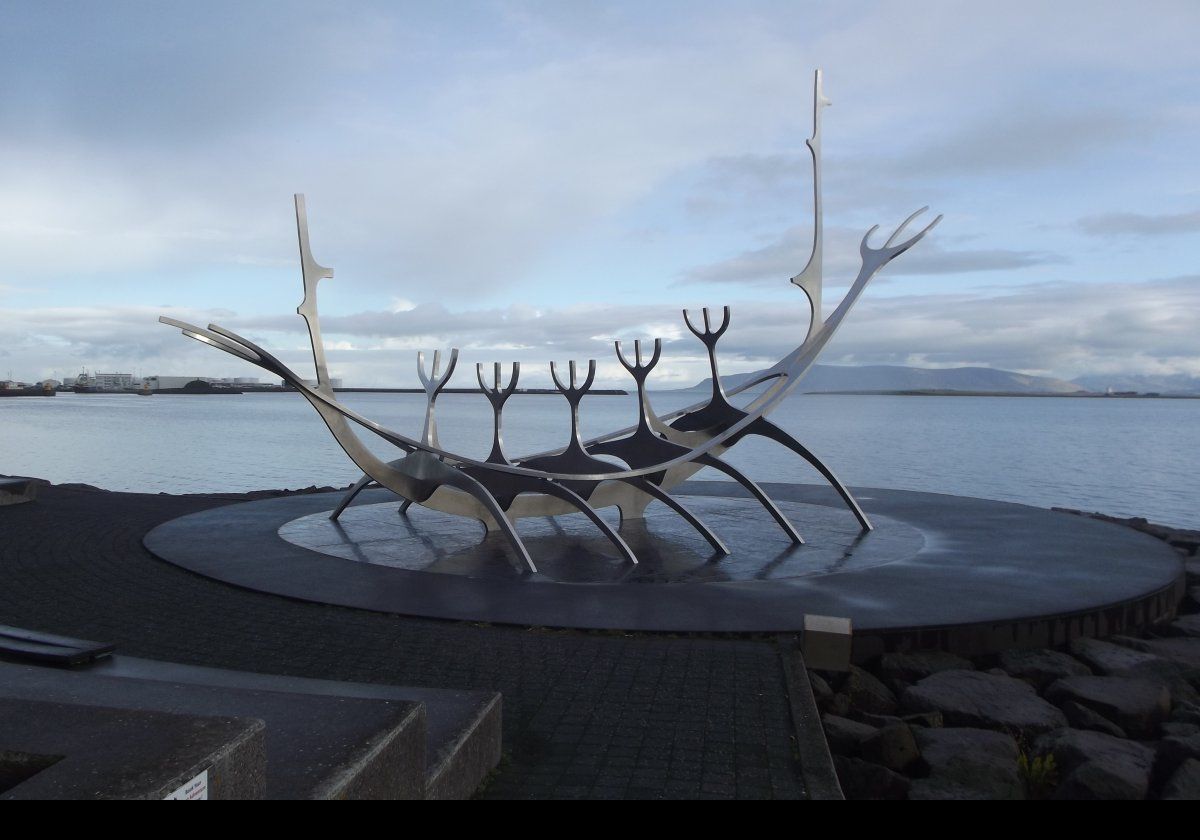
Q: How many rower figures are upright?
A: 5